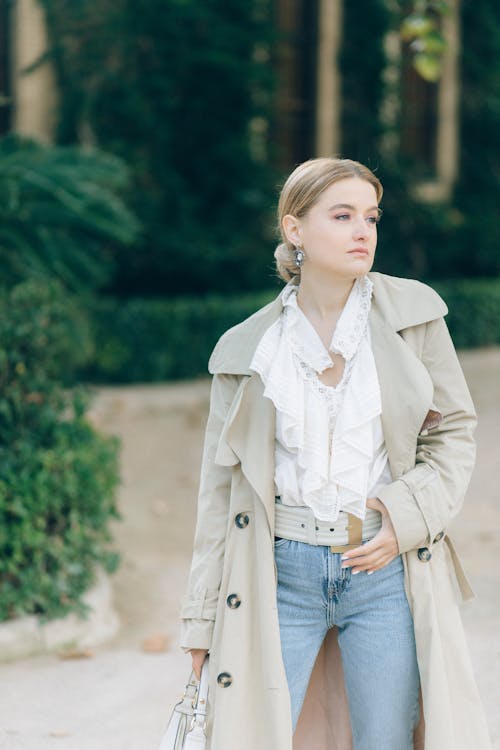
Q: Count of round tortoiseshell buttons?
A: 5